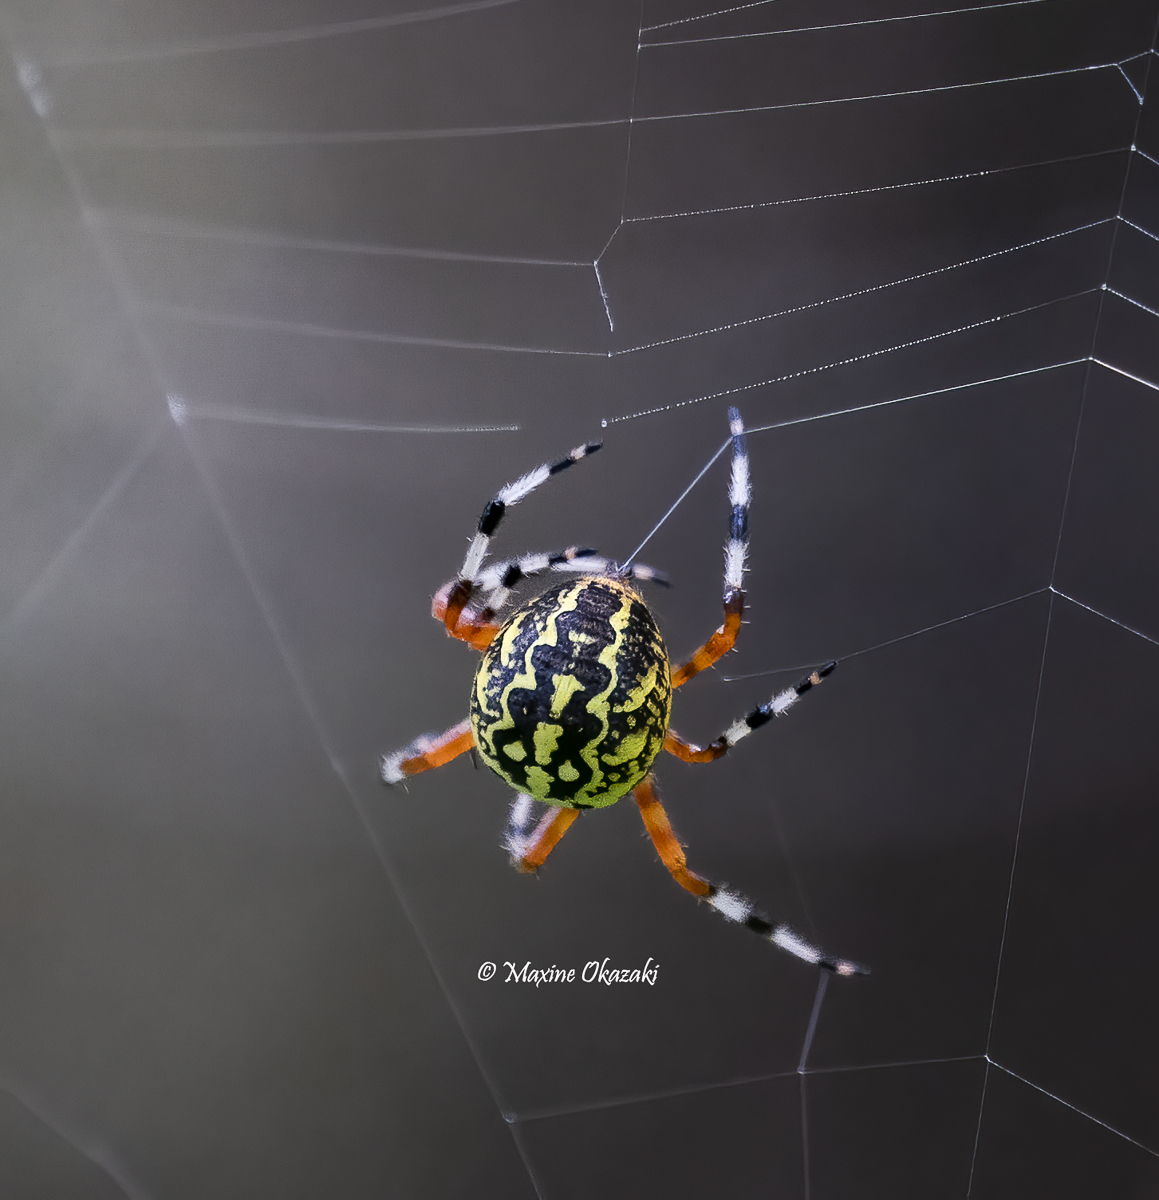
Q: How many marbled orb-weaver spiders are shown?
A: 1